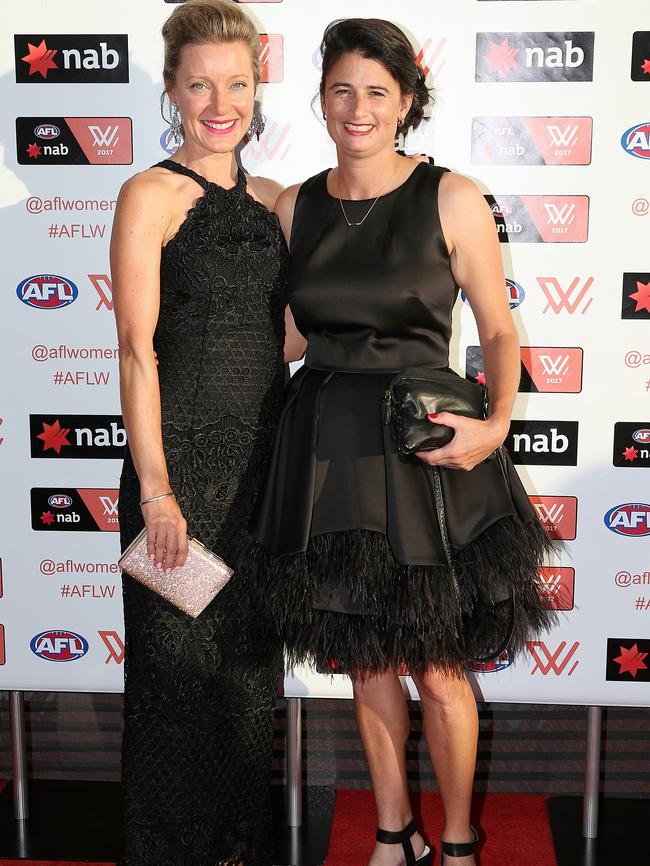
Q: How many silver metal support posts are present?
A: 3